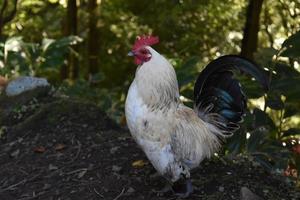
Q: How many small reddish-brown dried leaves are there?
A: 2